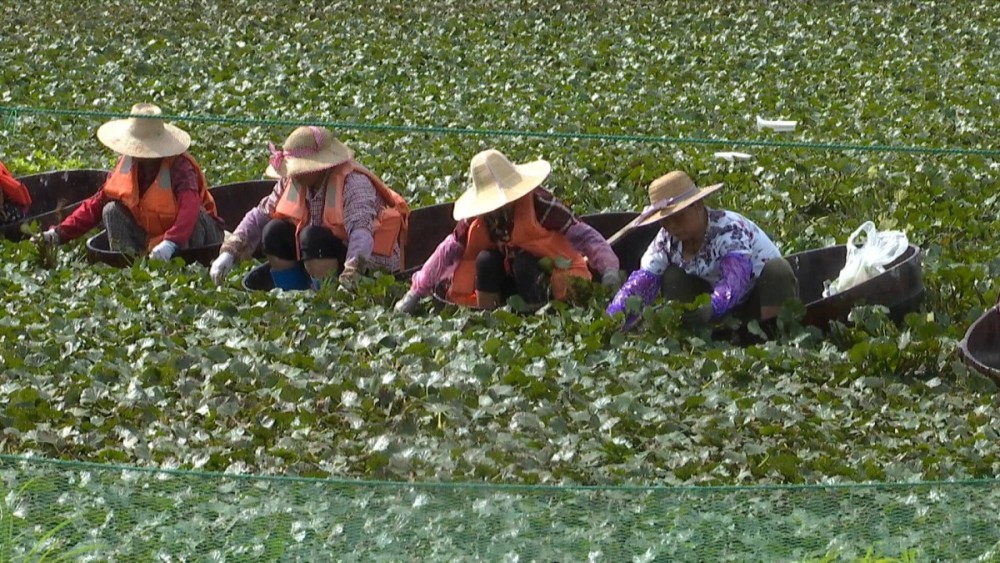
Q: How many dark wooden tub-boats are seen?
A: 6